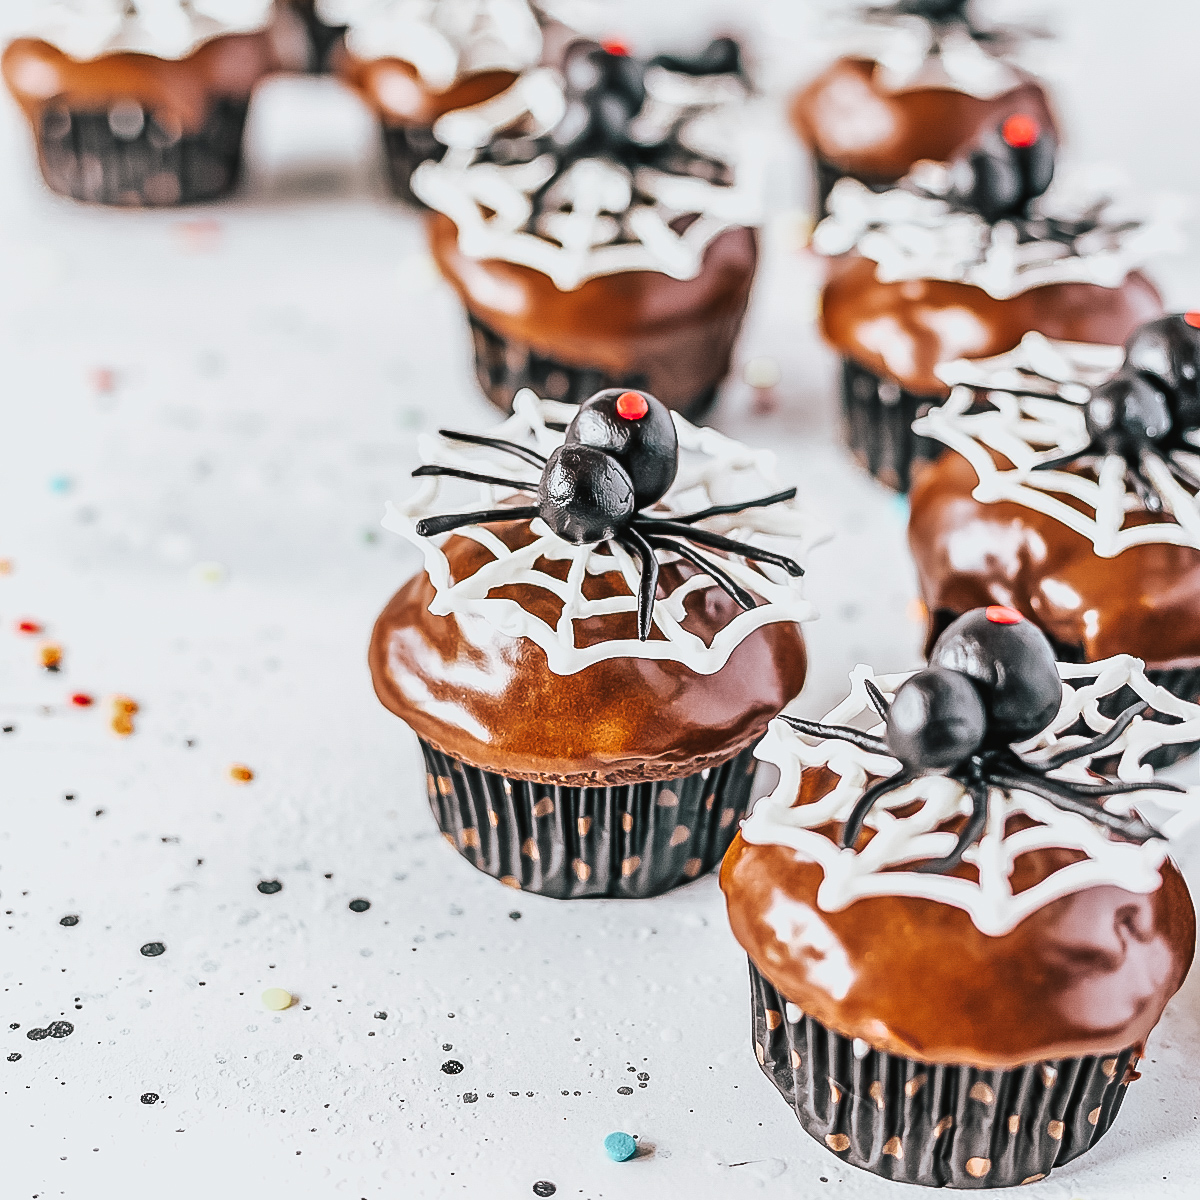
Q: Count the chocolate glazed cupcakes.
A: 8